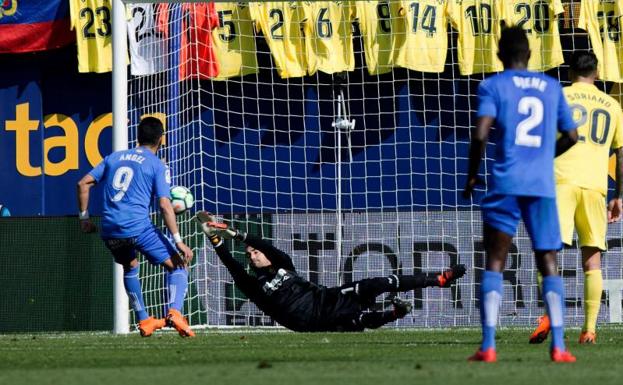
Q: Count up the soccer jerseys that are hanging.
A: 11